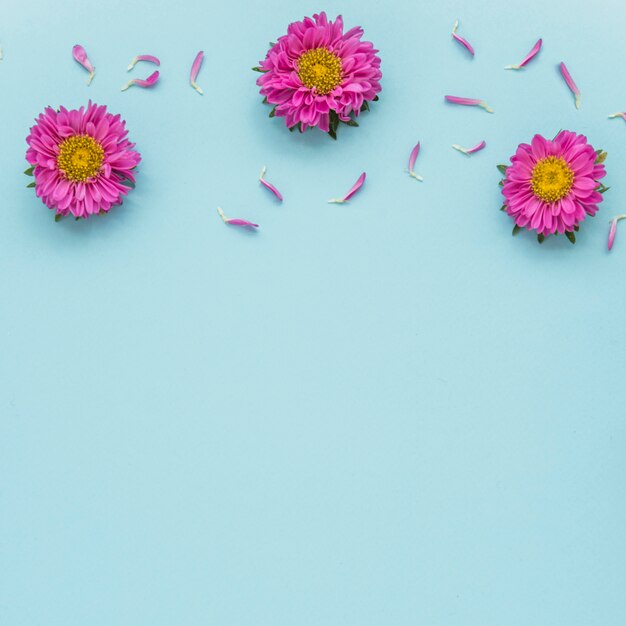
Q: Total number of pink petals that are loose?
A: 15